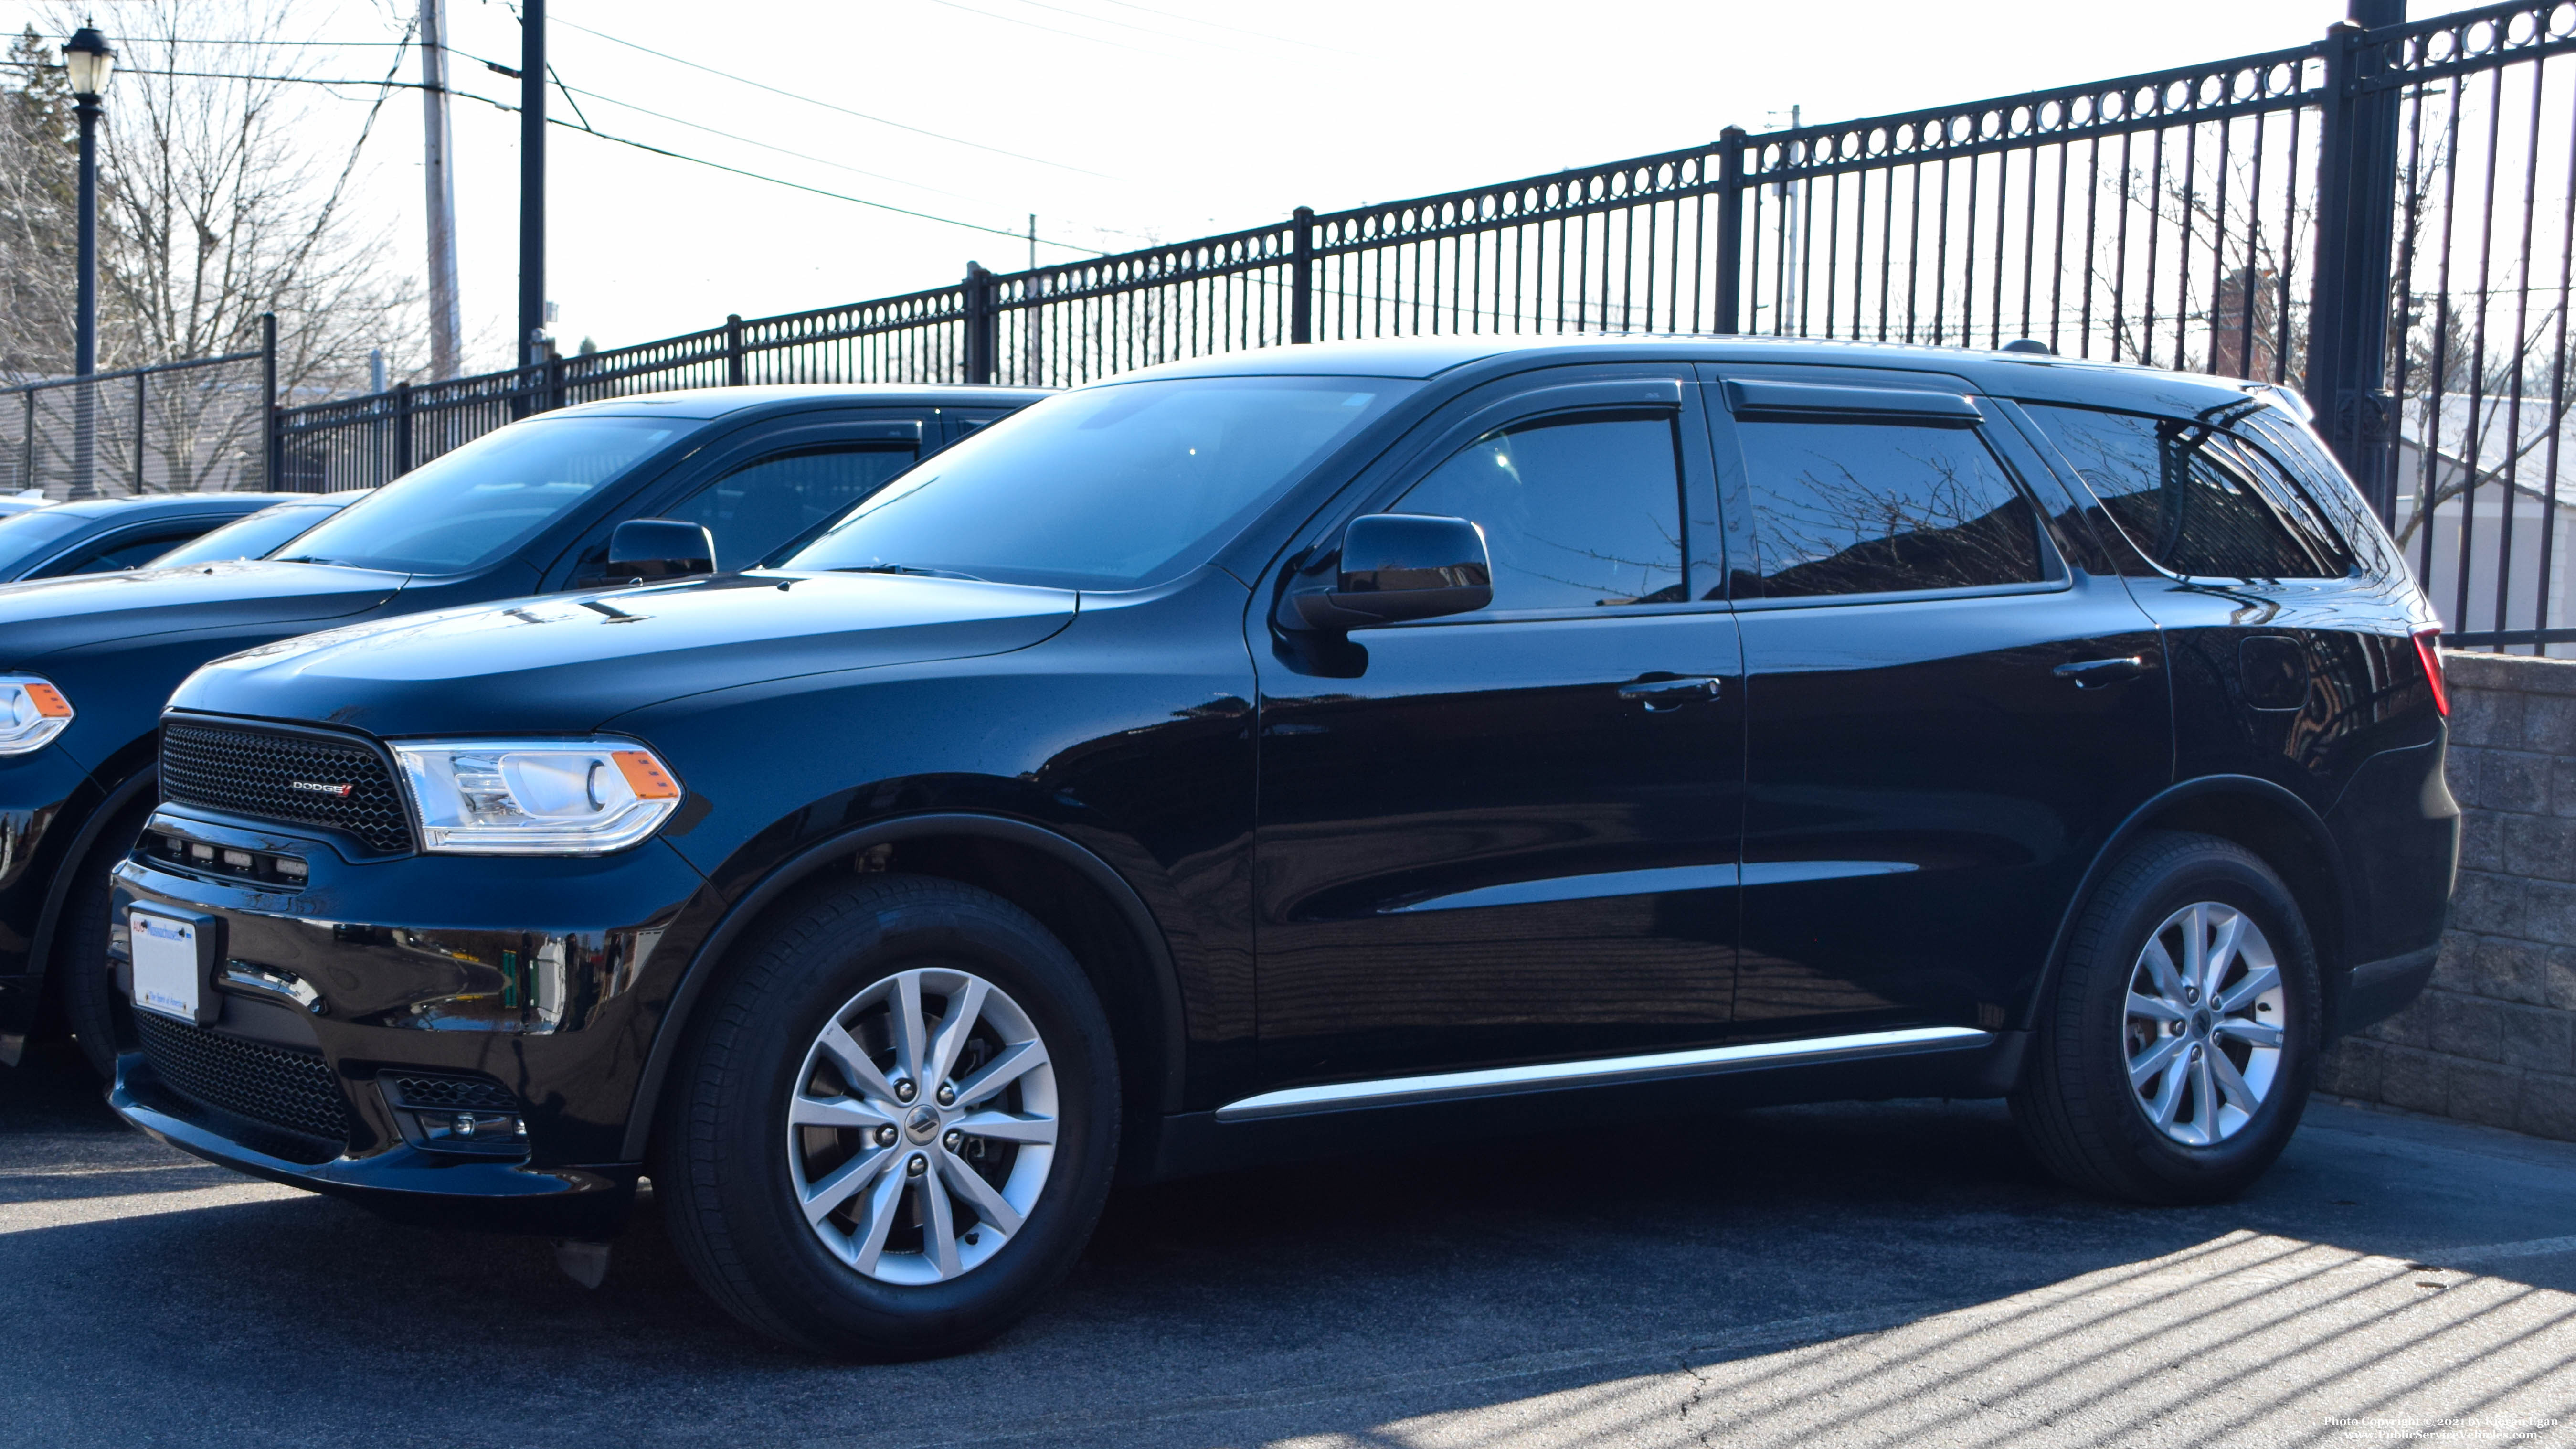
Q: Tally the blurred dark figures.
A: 0